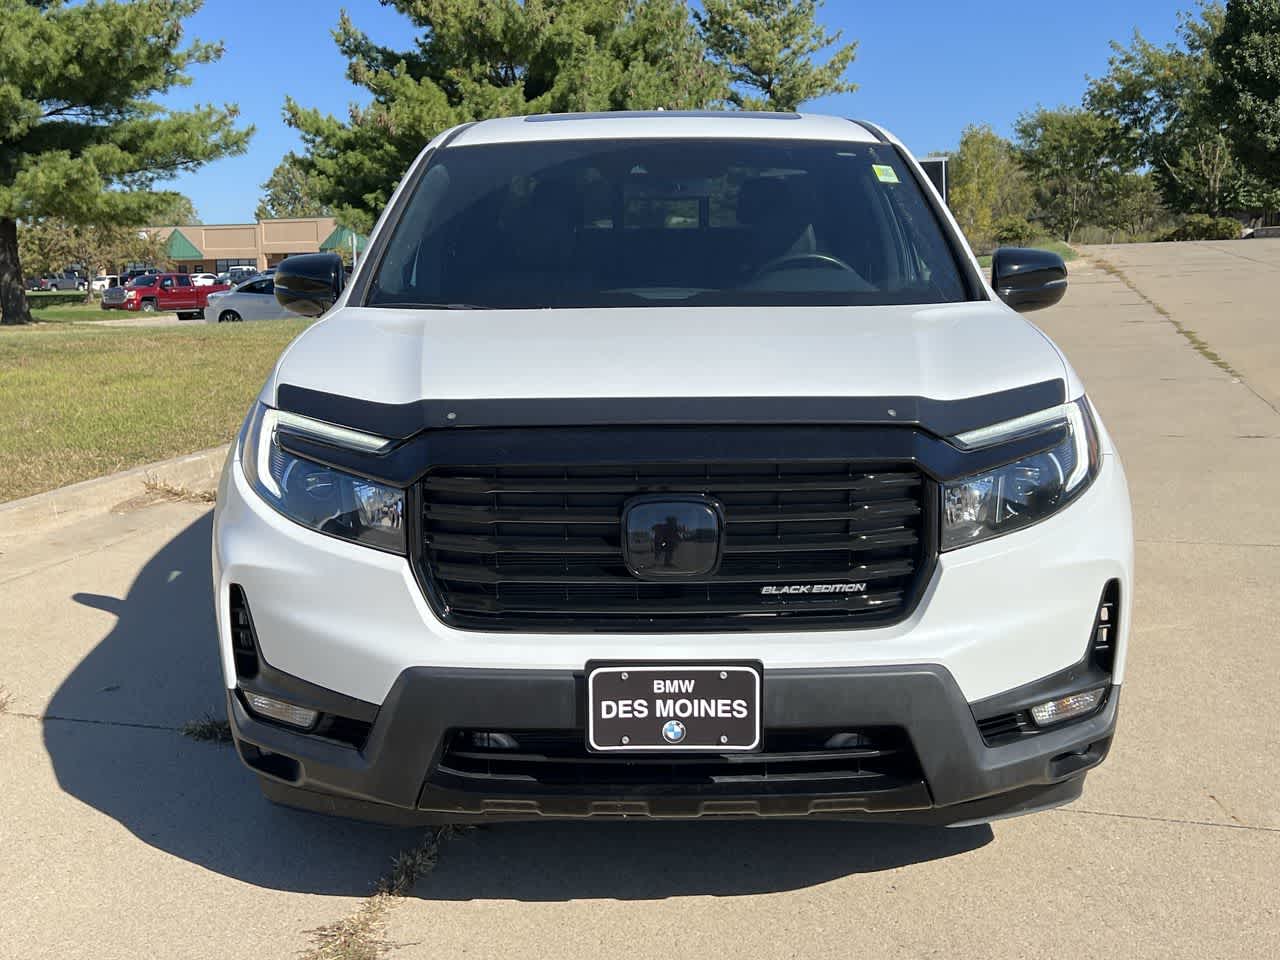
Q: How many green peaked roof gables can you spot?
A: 2